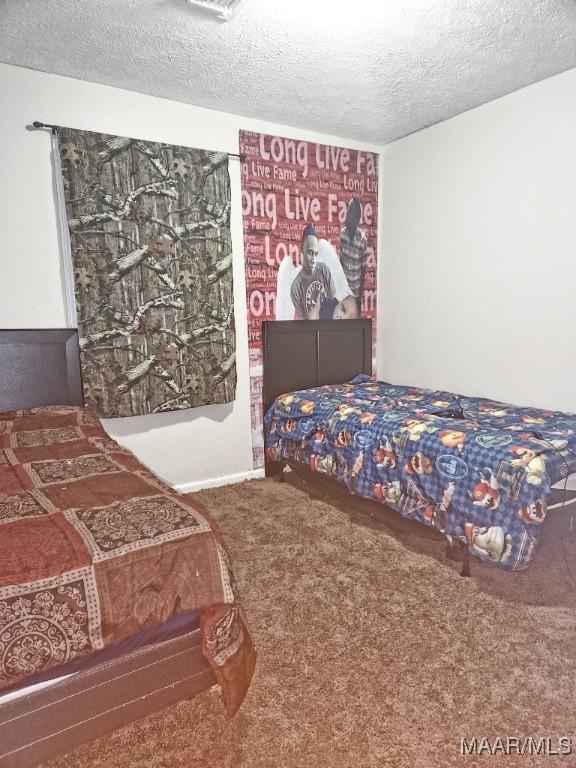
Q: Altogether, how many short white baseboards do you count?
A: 1